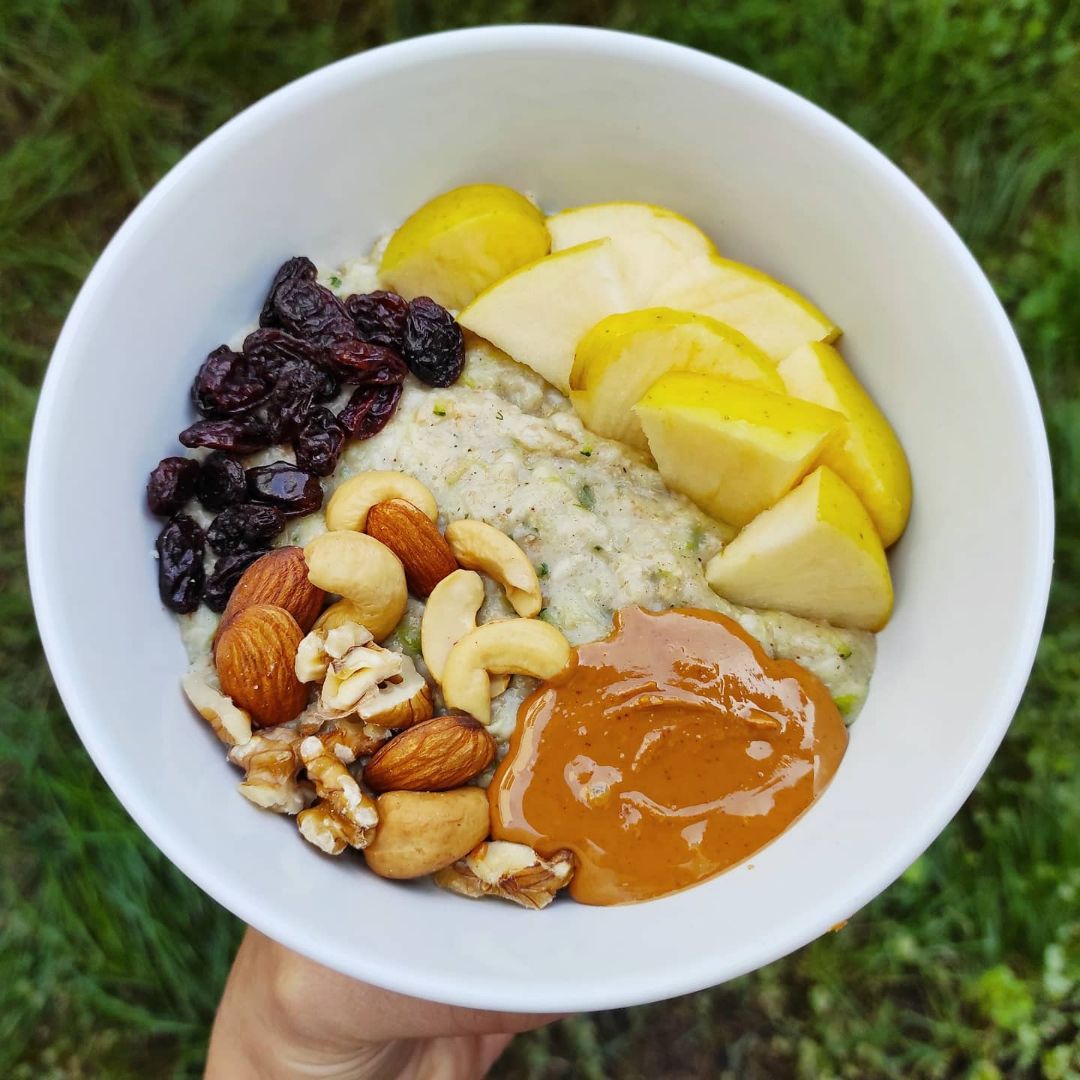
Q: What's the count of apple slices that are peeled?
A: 0